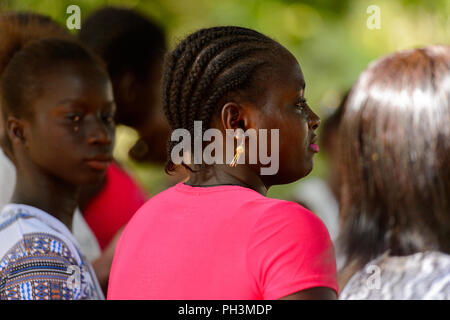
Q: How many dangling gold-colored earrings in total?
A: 1